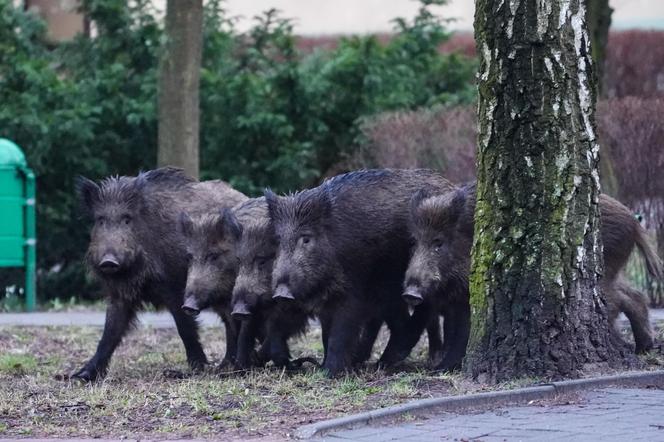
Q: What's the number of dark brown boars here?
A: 5